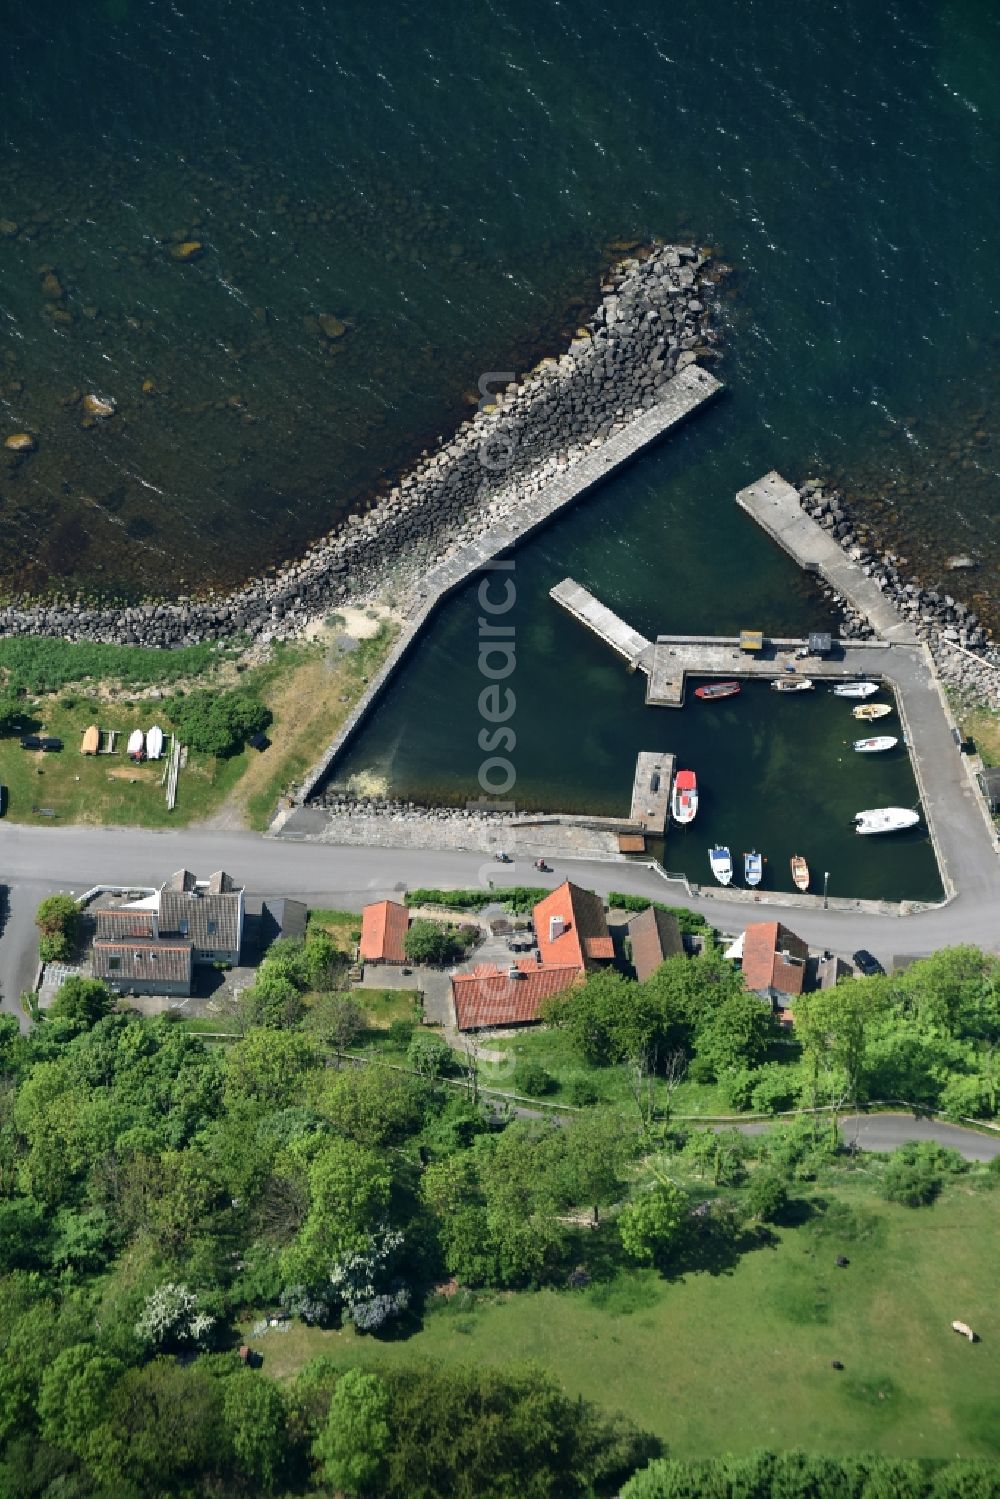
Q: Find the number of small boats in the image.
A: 13